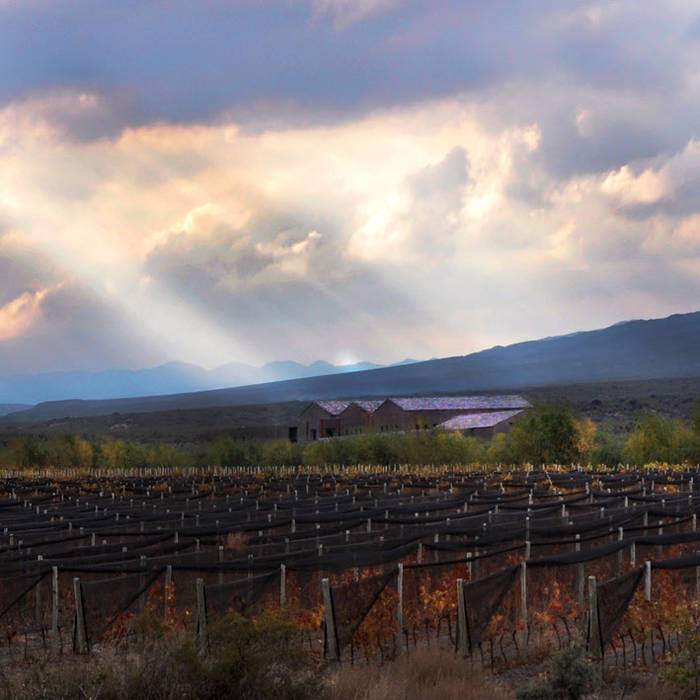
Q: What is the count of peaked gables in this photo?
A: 3